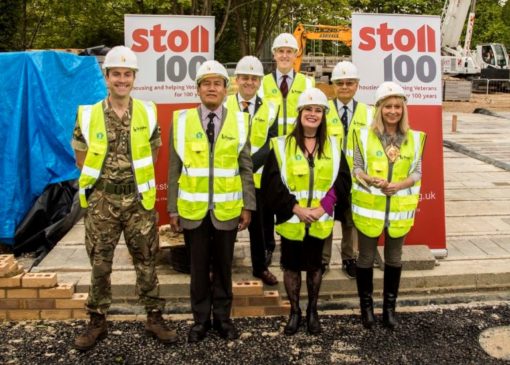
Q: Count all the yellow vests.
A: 7